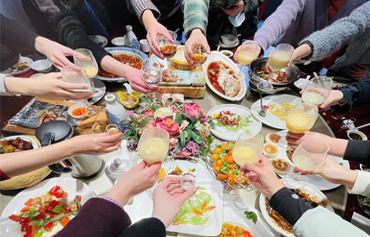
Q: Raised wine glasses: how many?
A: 12